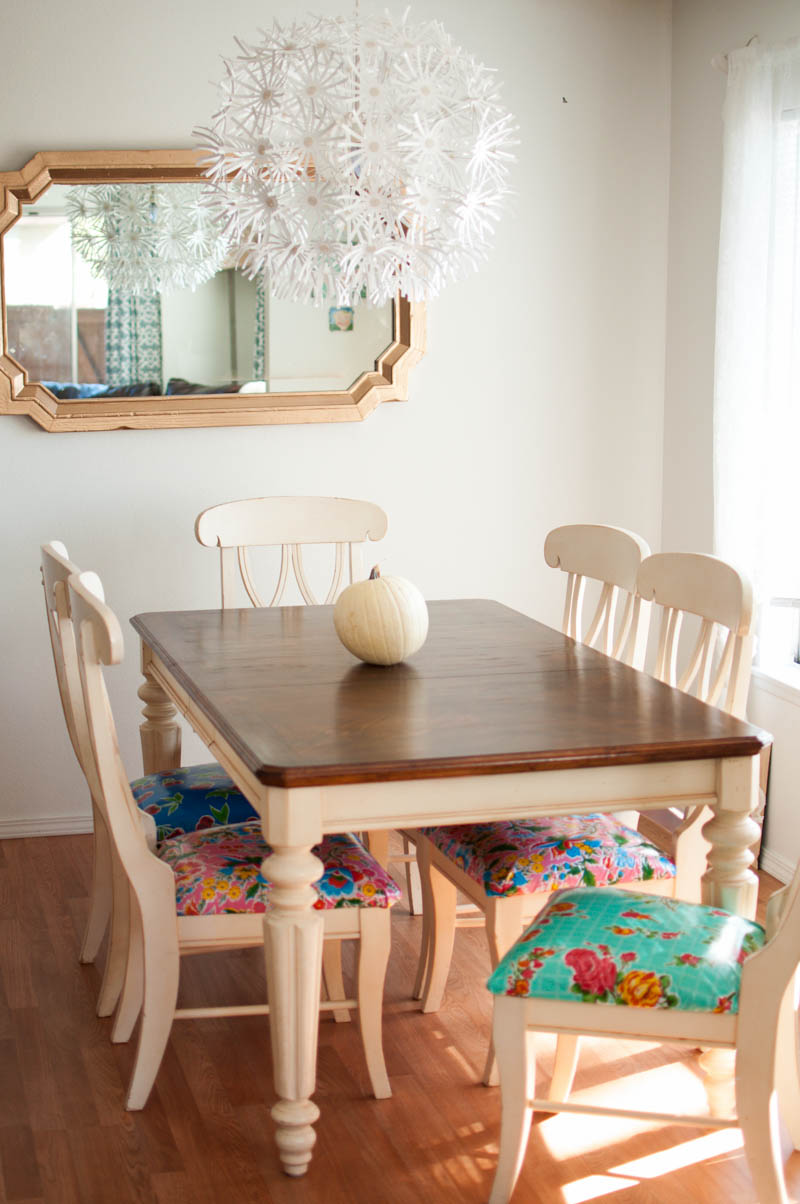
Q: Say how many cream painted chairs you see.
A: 6